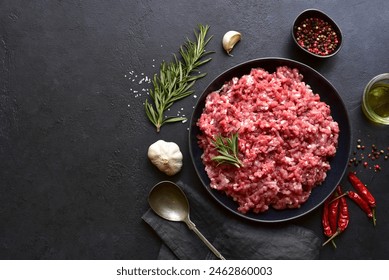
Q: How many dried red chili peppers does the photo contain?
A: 5